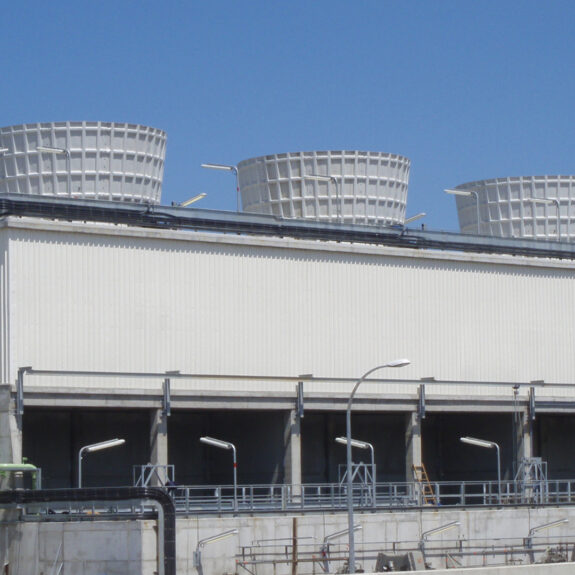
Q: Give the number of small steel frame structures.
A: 3